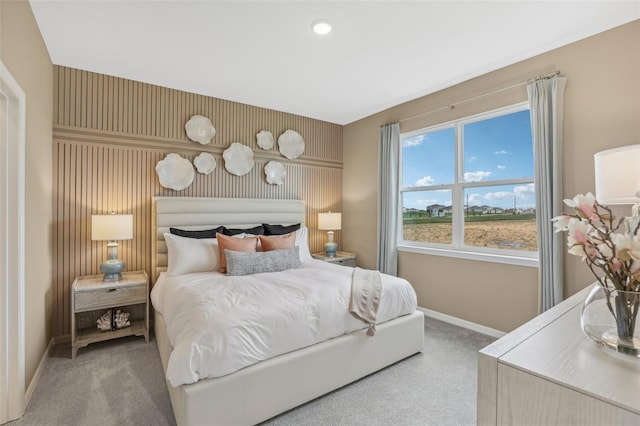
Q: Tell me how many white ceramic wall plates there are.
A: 7